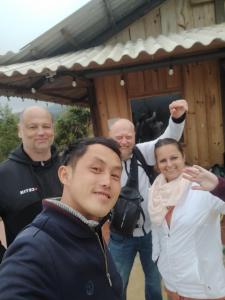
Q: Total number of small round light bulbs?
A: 4